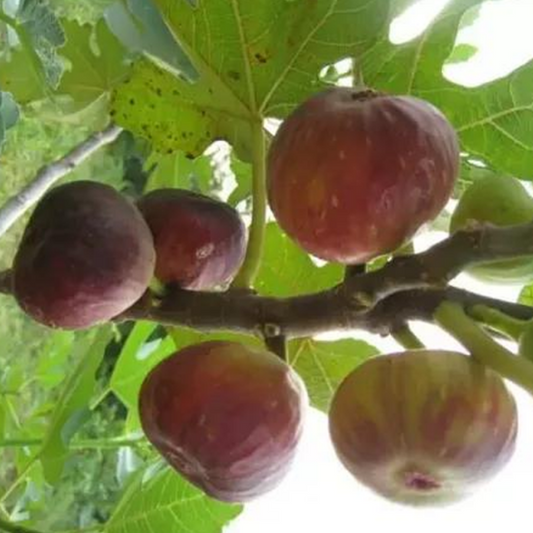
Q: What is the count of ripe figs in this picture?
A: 5